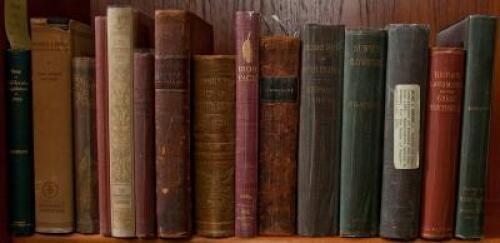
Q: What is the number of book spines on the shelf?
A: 15